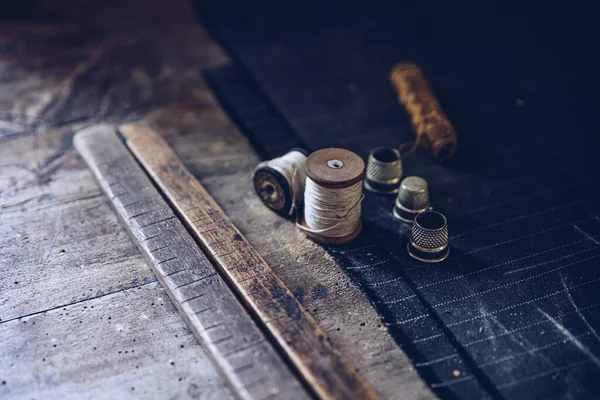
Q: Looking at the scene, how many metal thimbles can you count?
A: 3